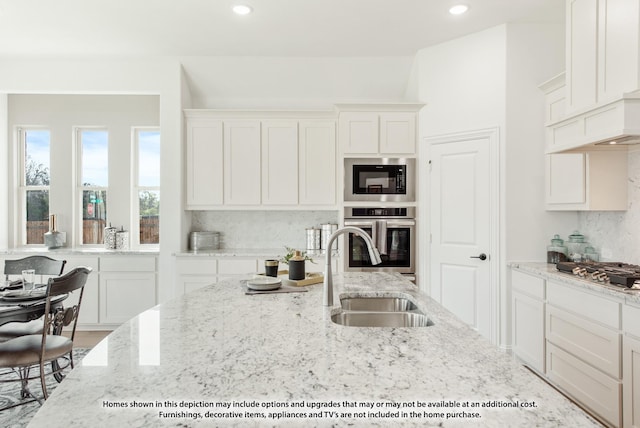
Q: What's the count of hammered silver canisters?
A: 2